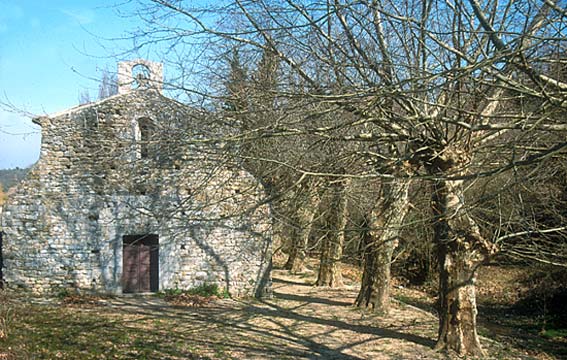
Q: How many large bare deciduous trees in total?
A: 4